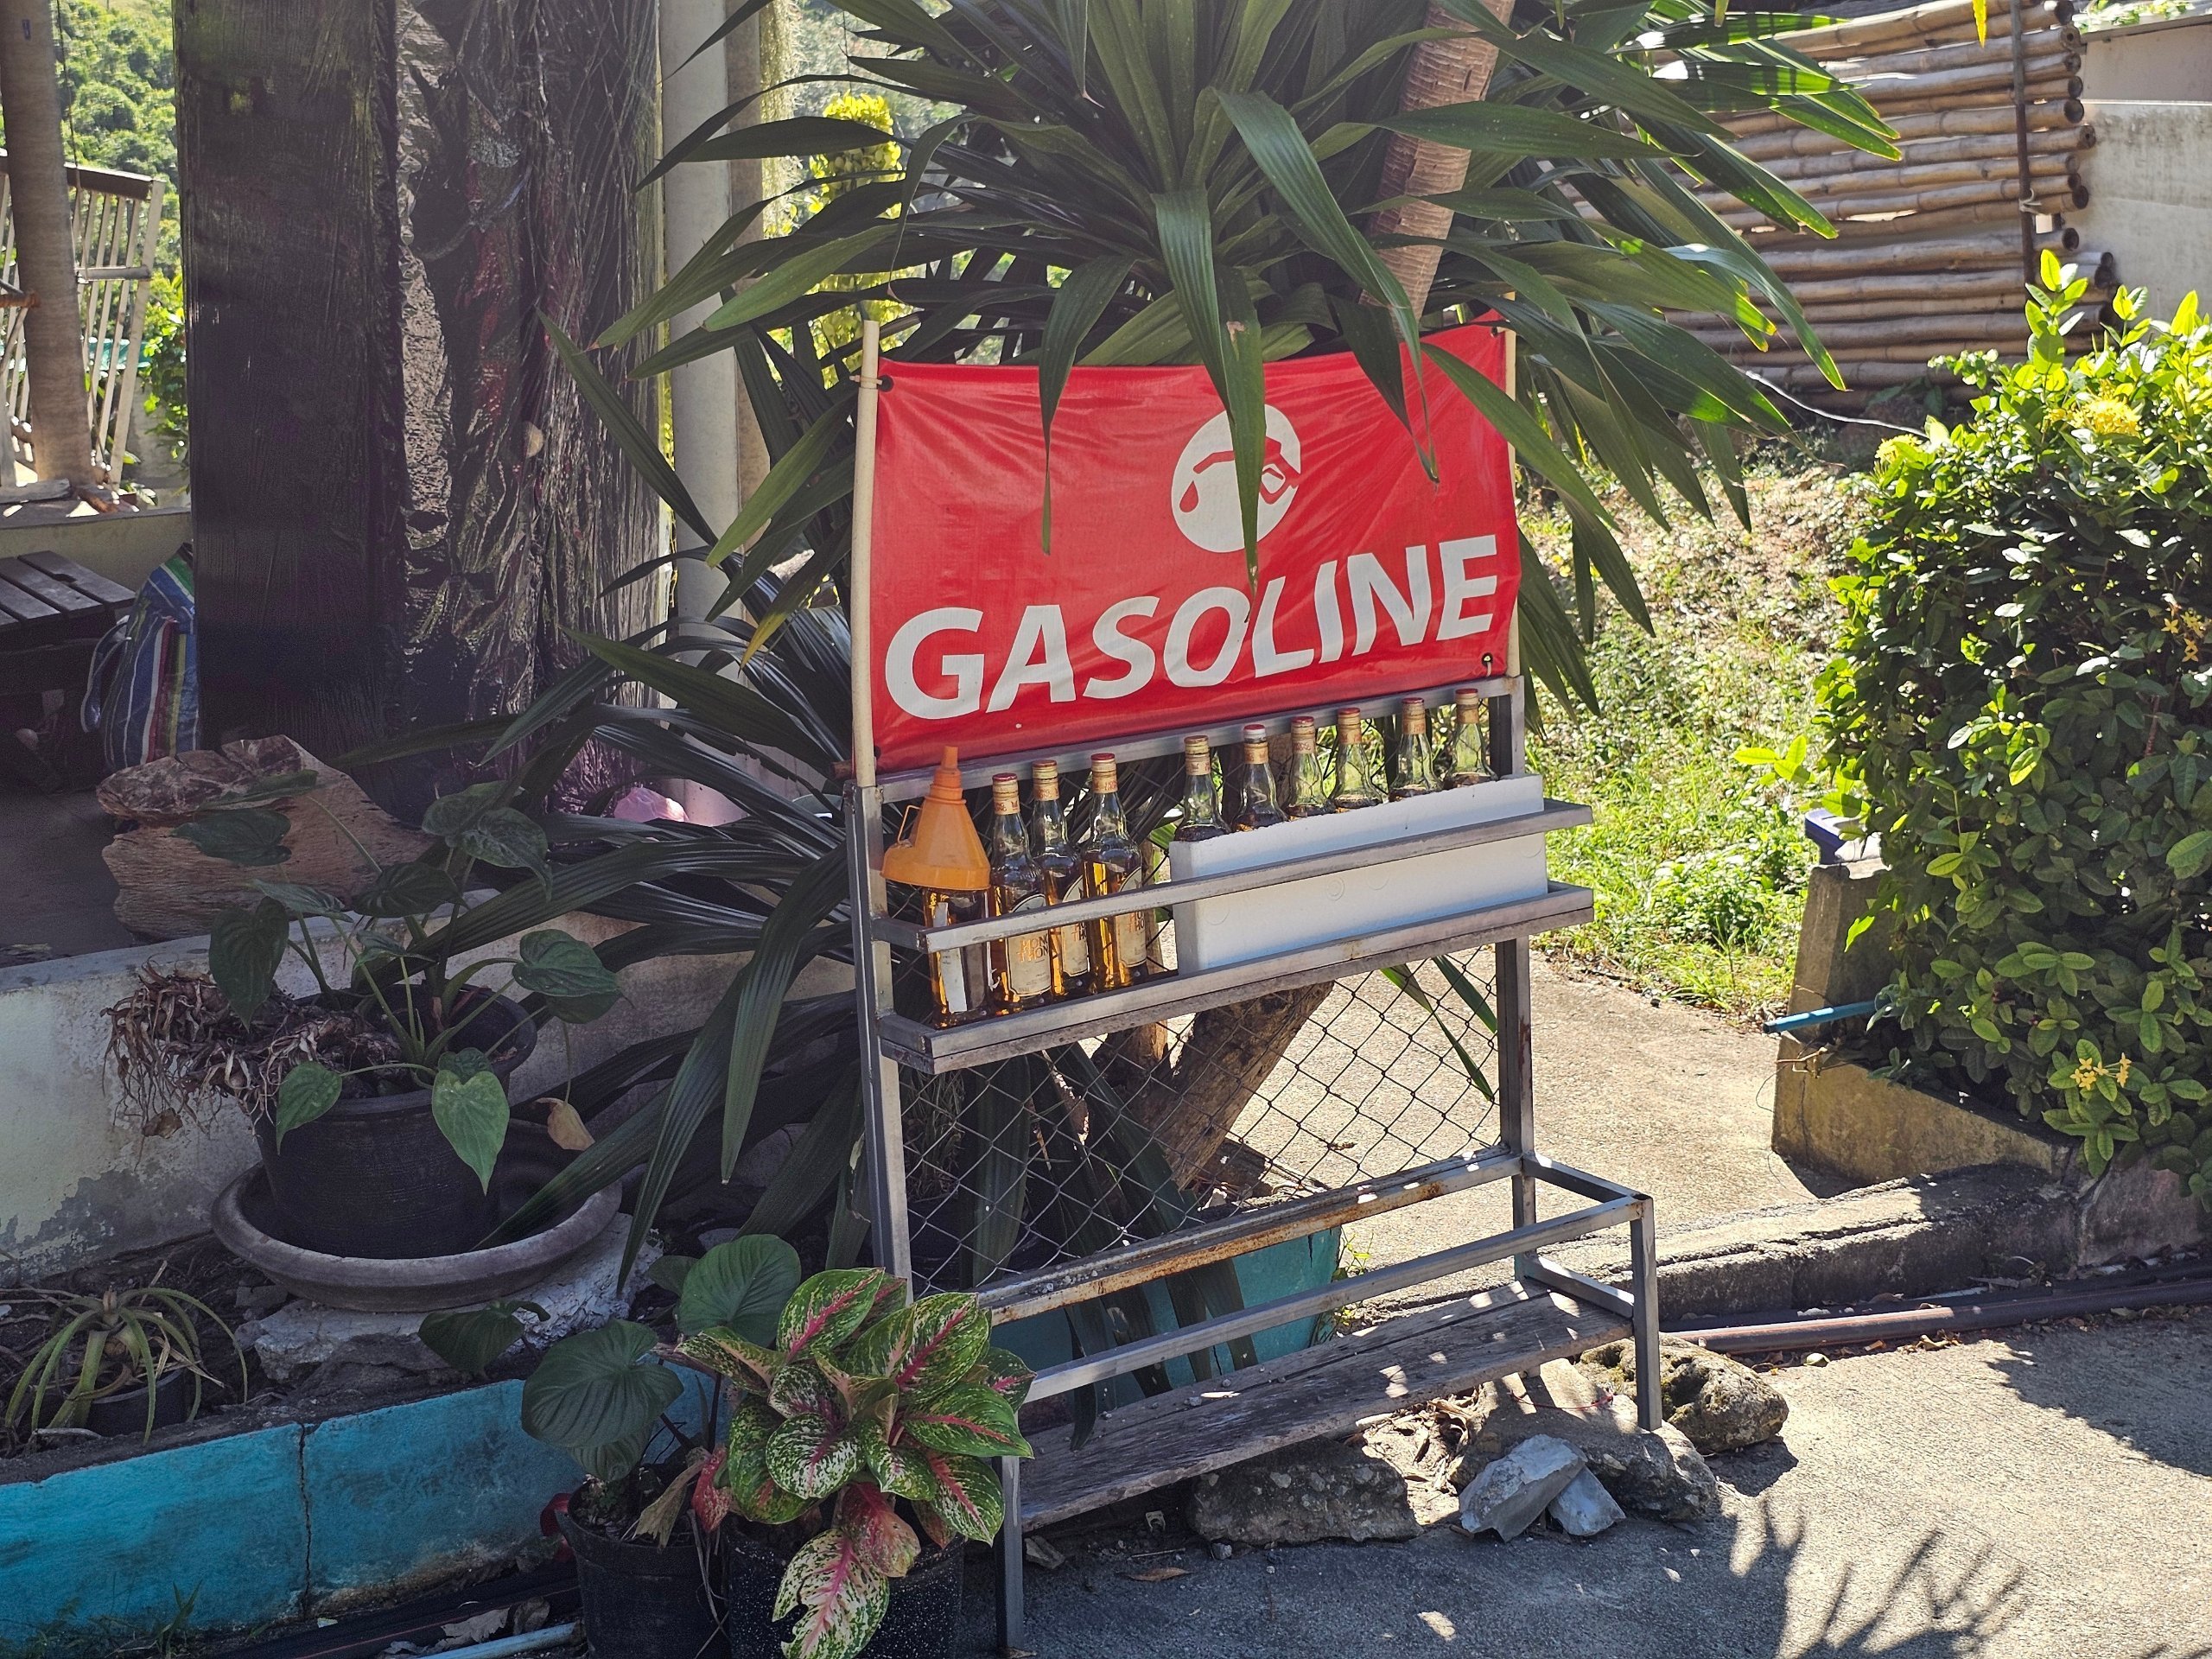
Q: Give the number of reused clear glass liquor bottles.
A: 10